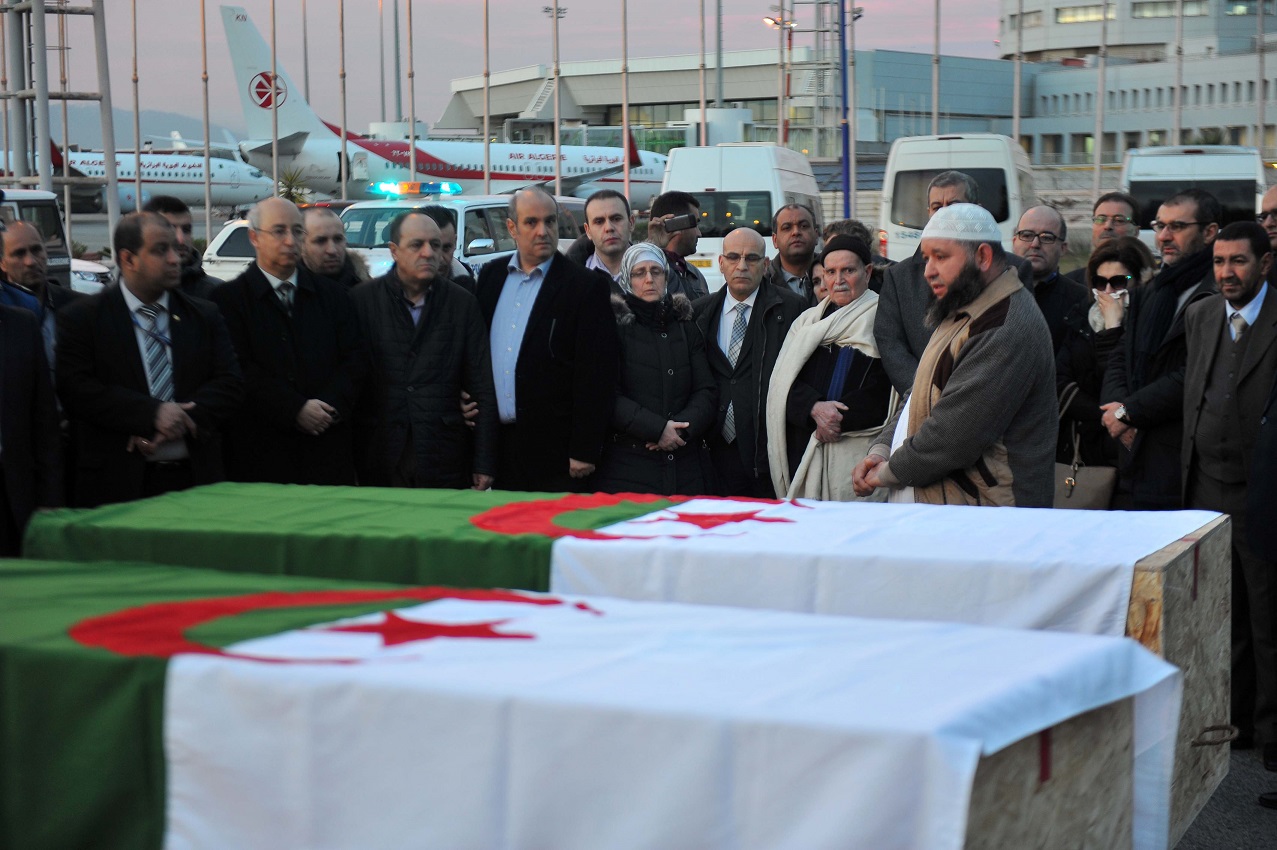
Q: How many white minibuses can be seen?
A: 3